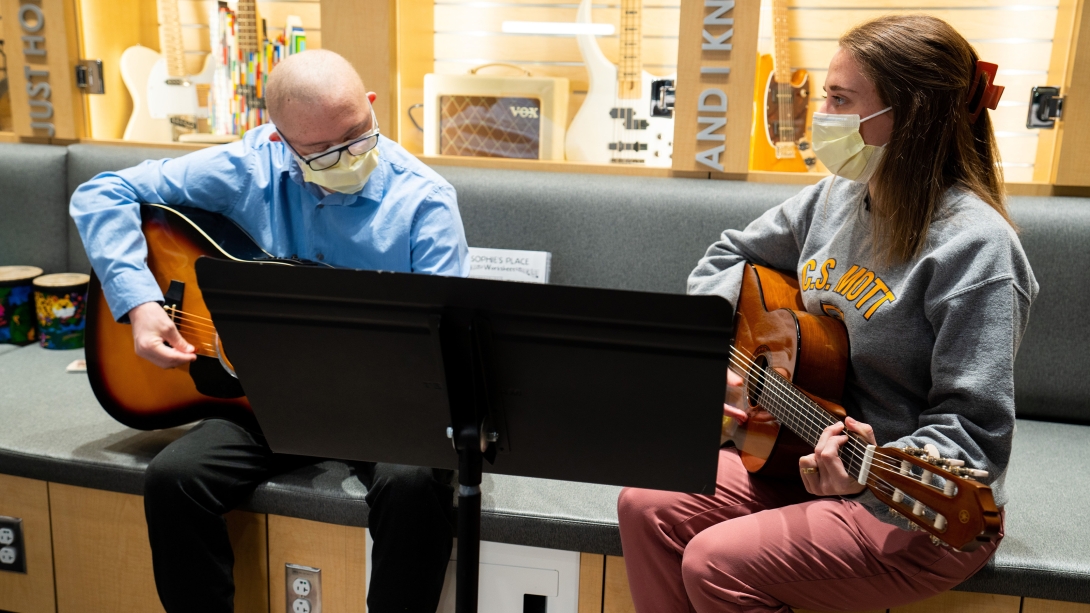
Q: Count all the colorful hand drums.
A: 2